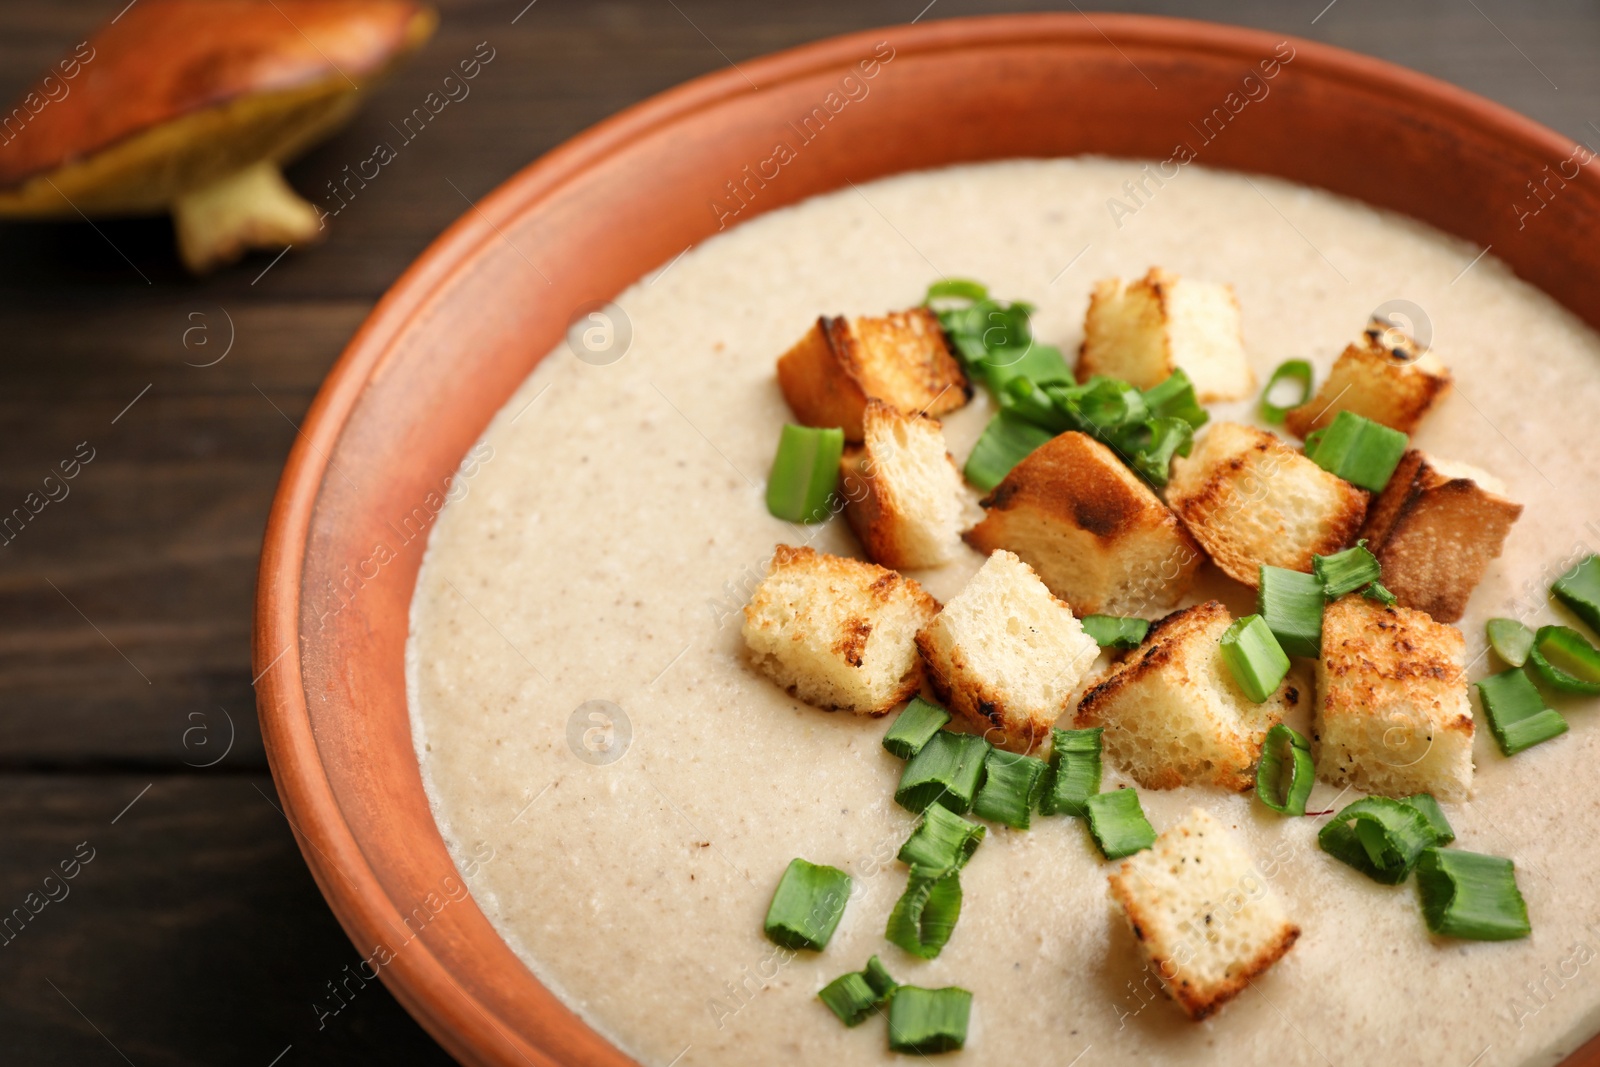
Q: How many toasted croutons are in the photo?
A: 12